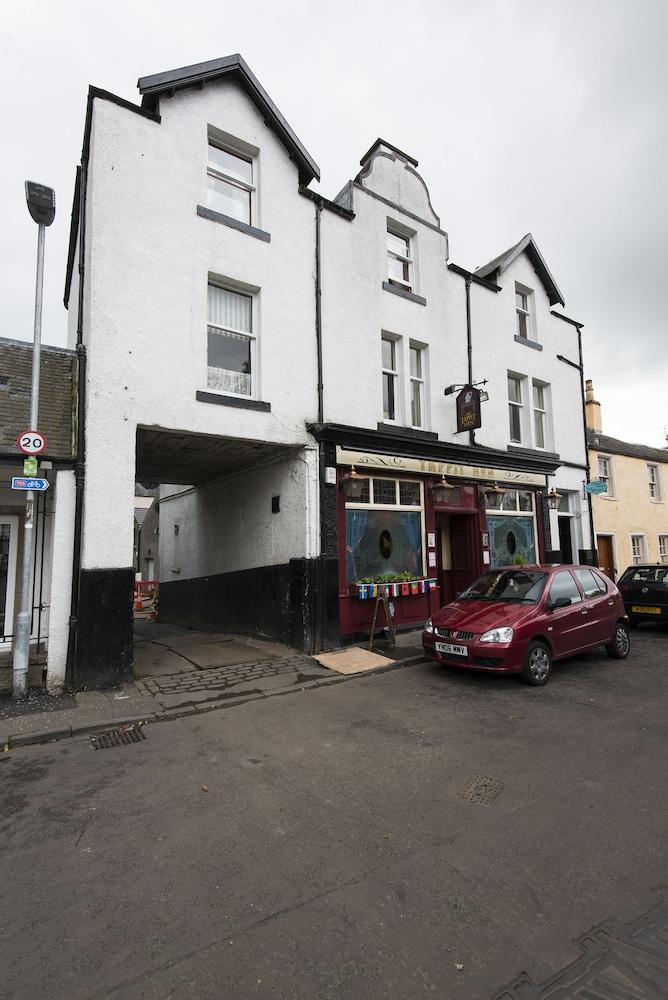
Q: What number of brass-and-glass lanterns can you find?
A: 4